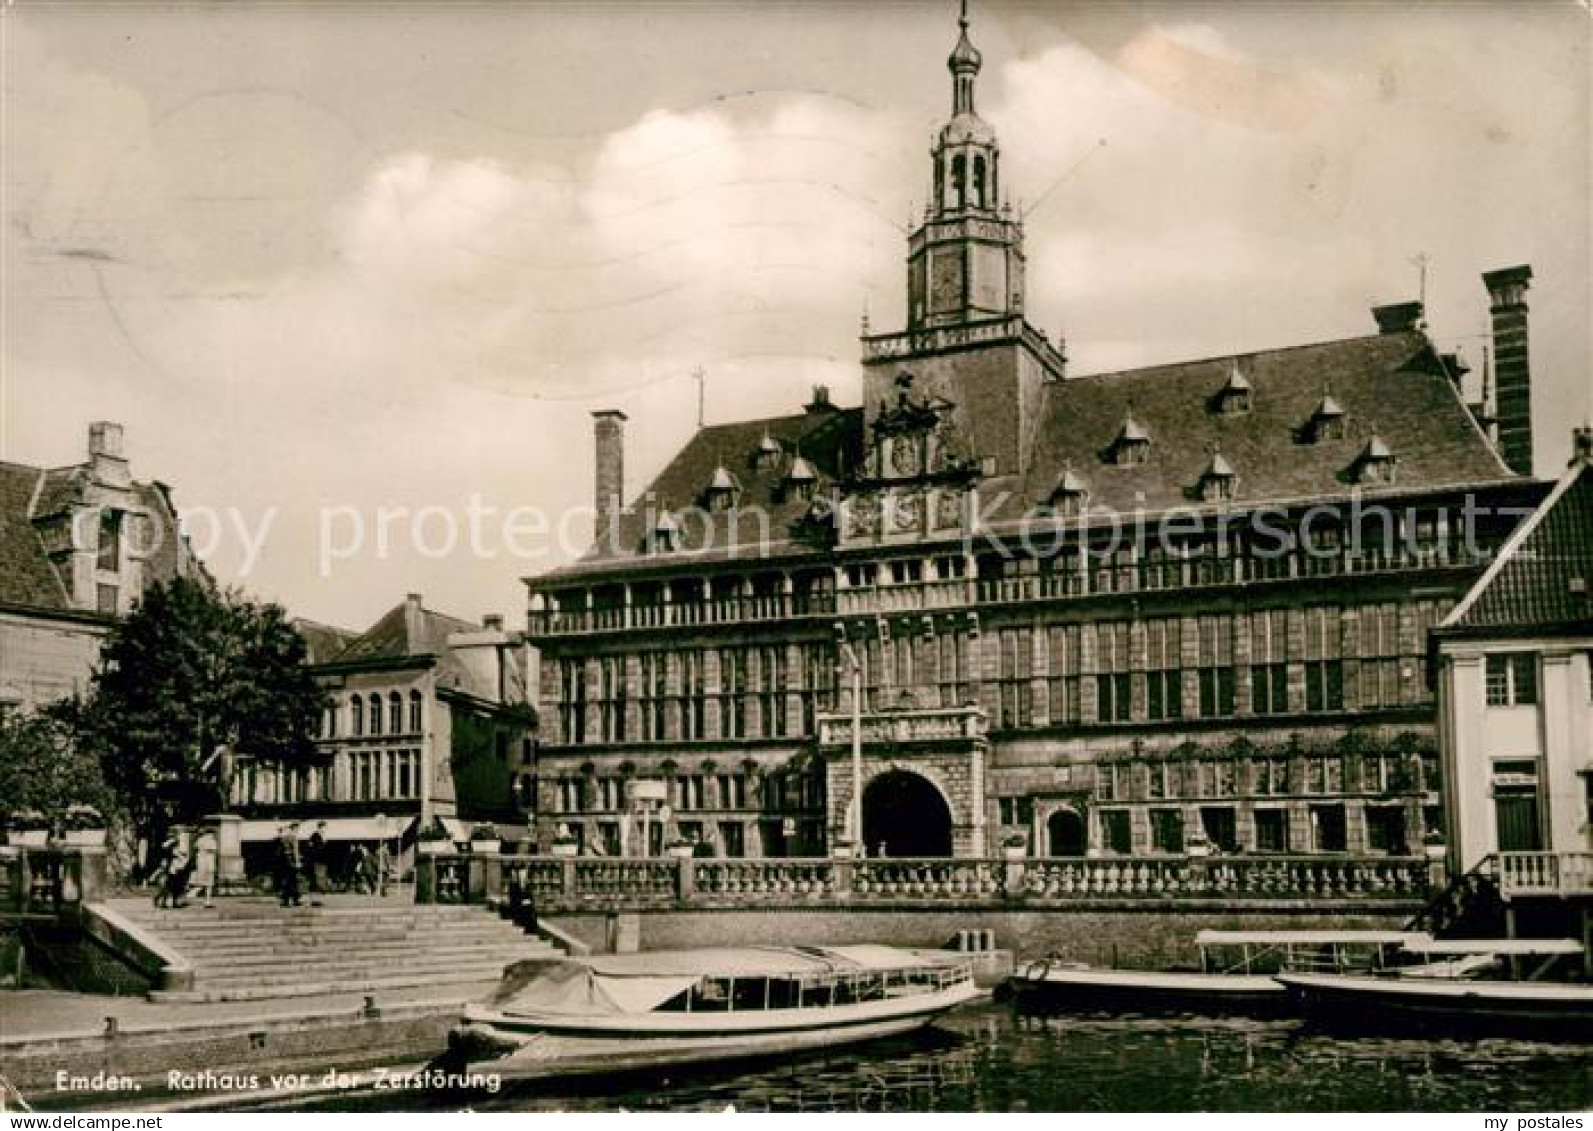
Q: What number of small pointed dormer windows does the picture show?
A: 10